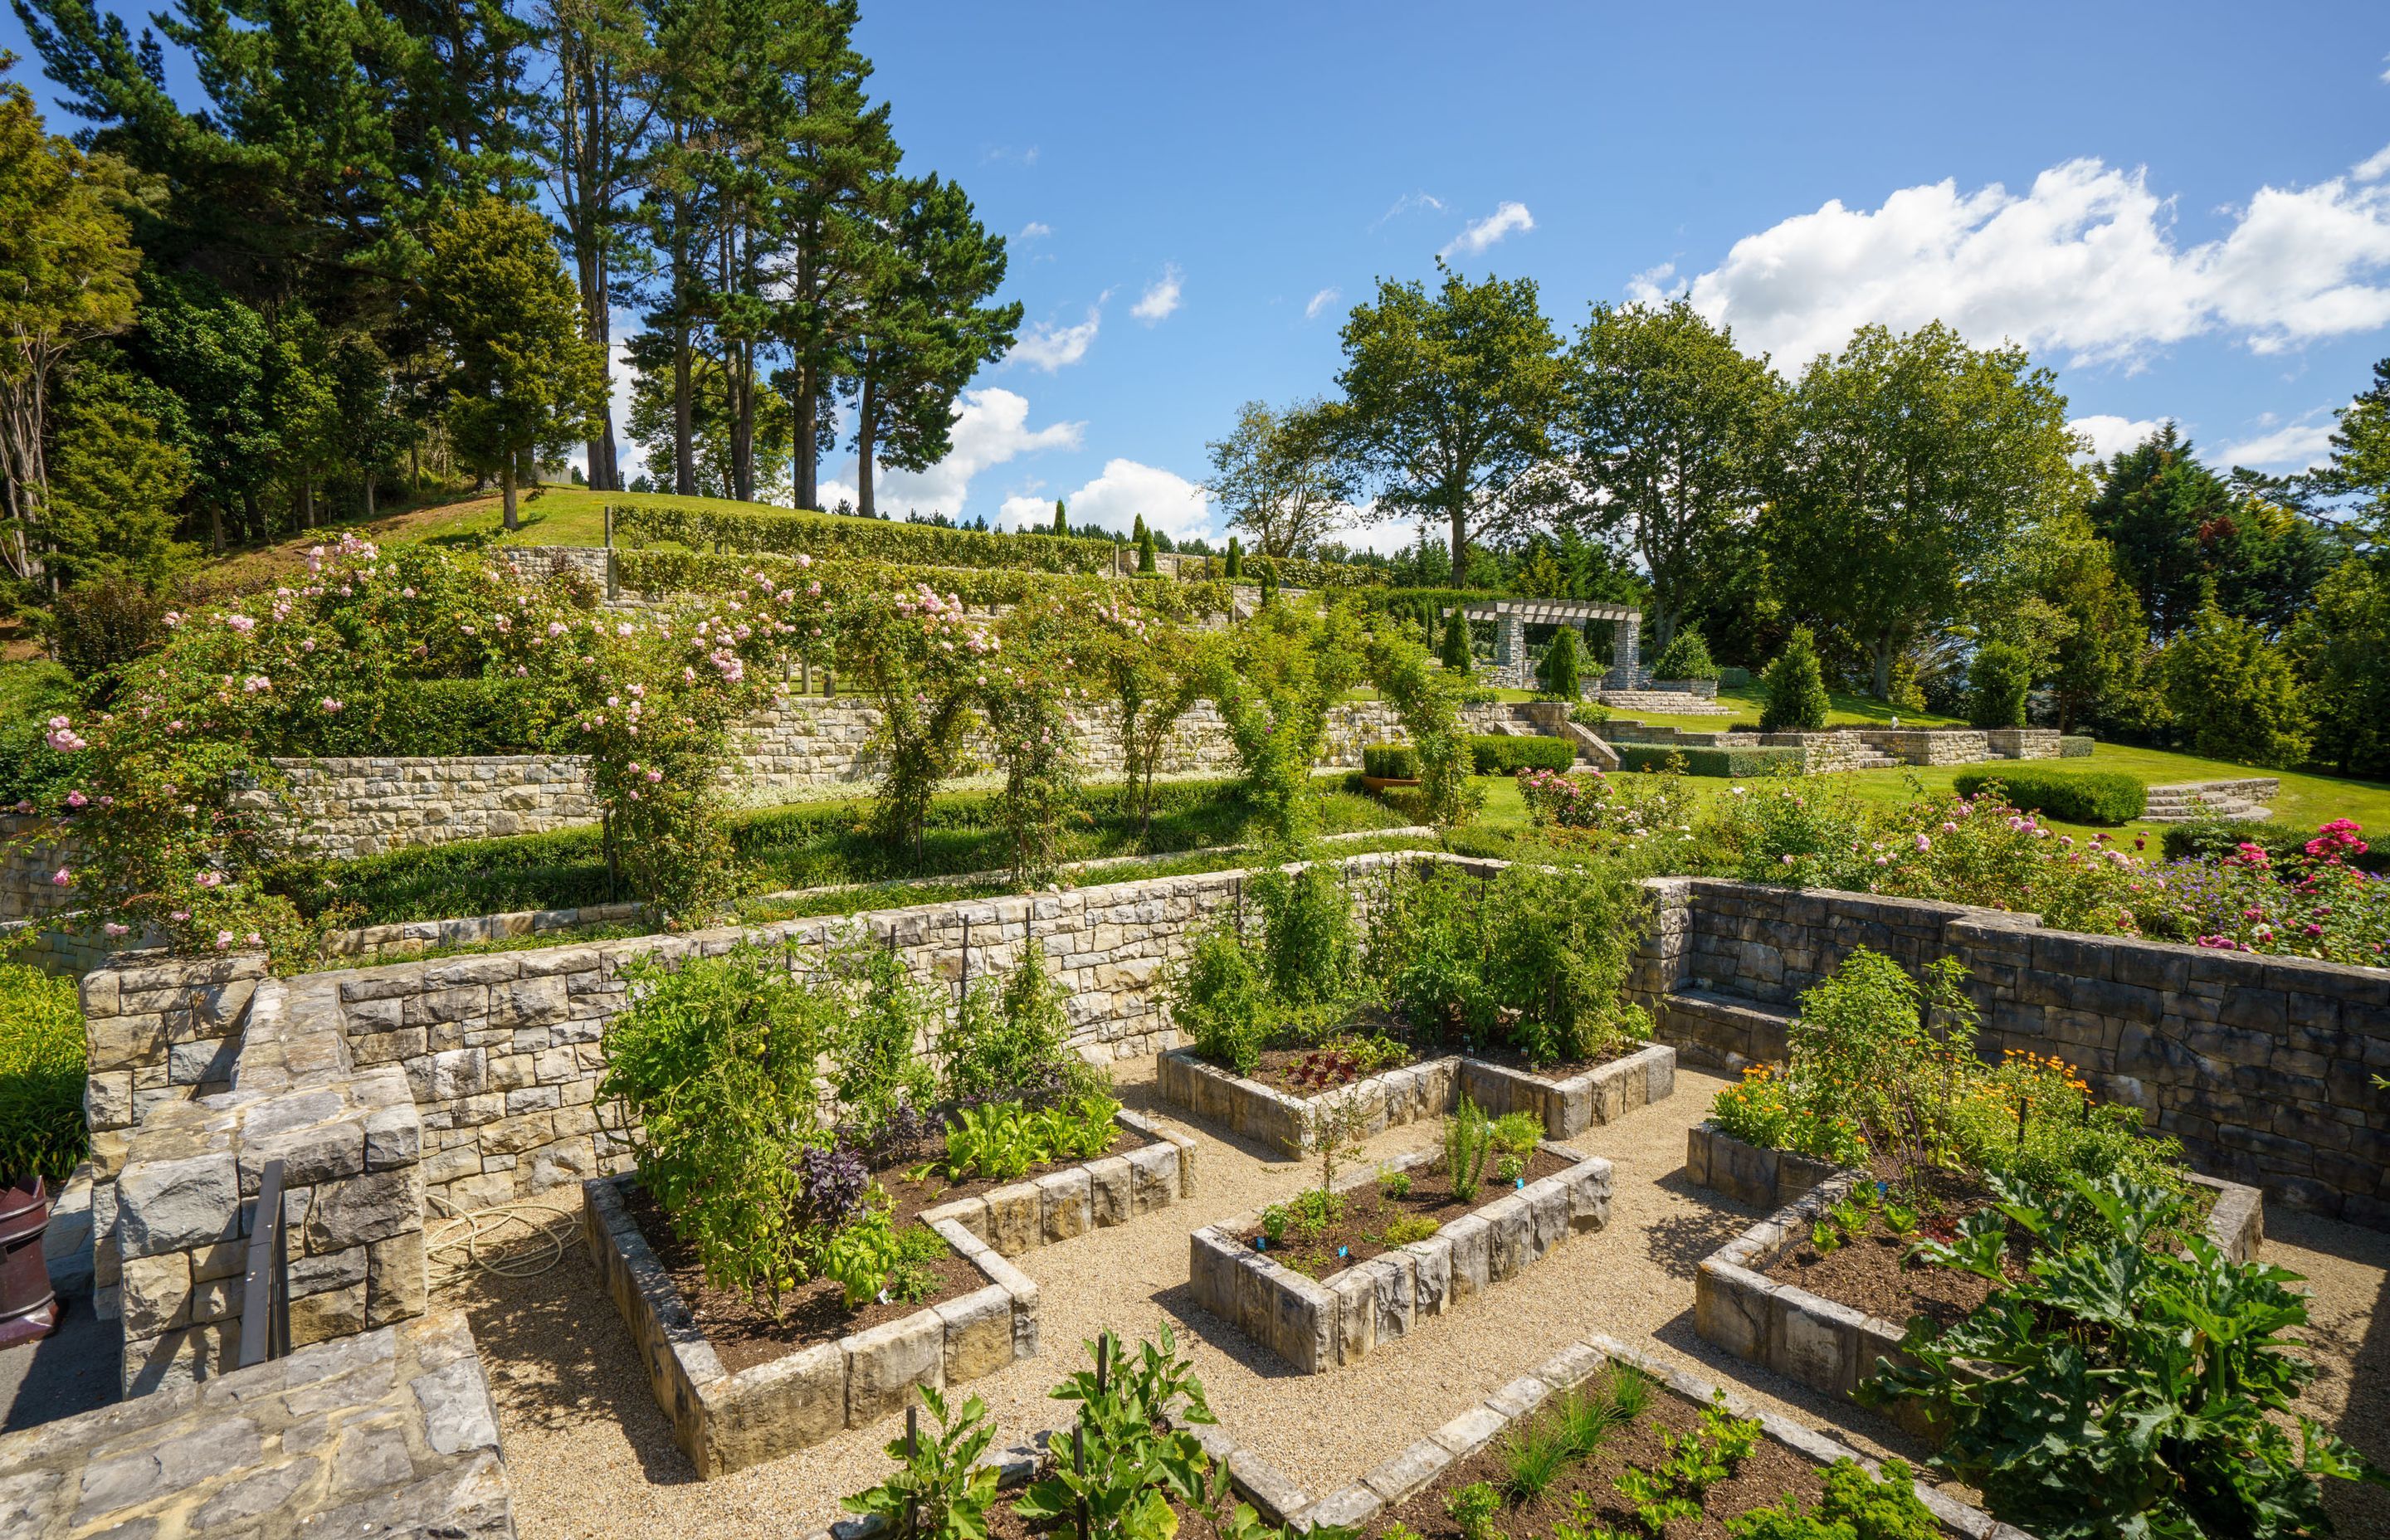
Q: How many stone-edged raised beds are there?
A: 5